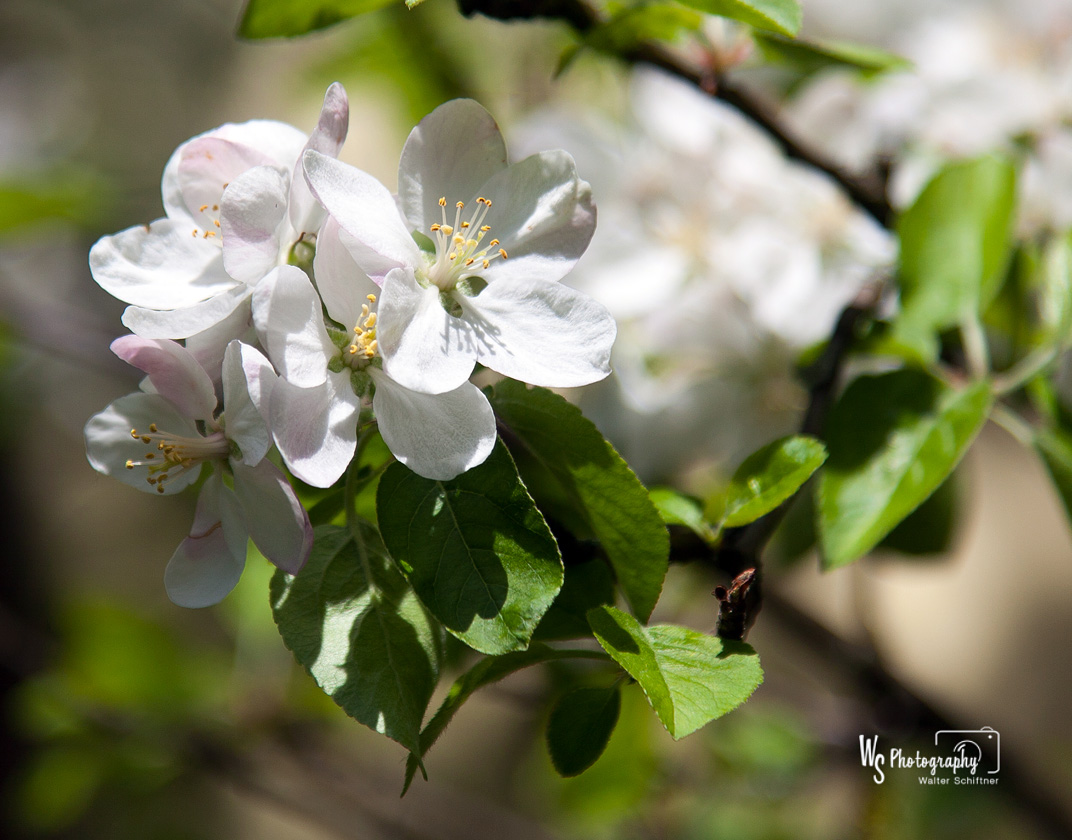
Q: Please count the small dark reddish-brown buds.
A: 1